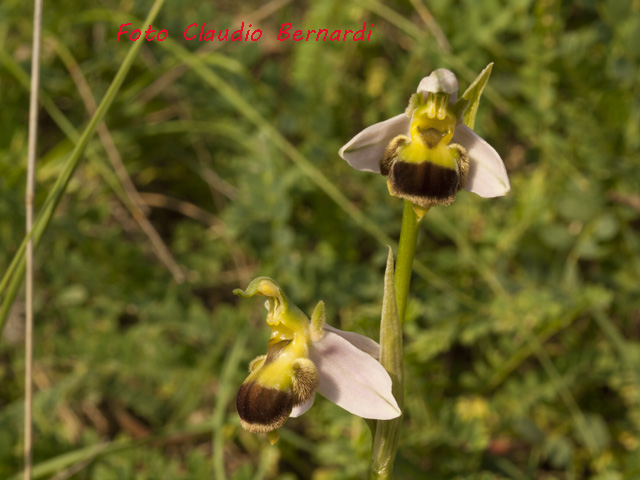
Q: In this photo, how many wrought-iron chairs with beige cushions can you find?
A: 0